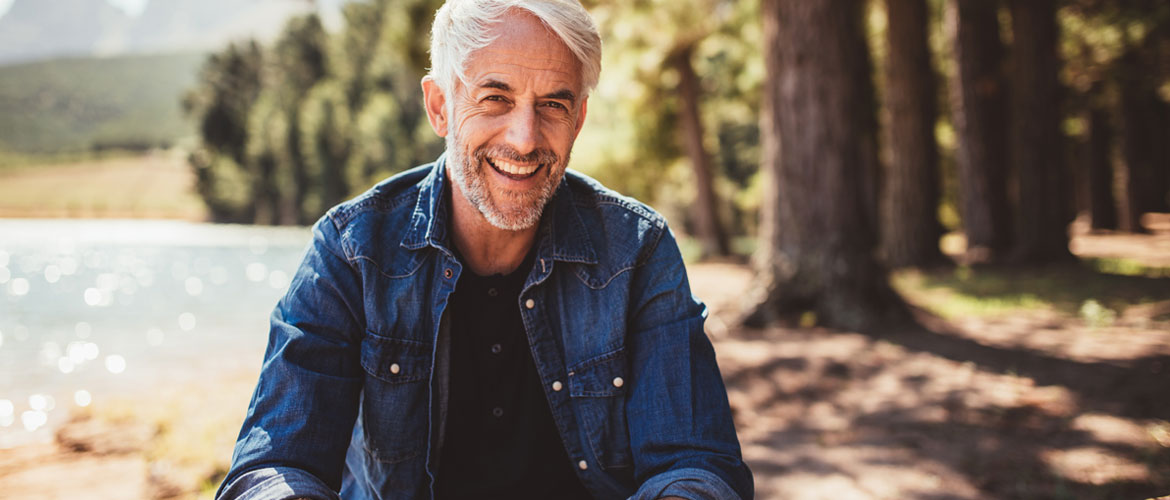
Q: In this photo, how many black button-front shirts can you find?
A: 1